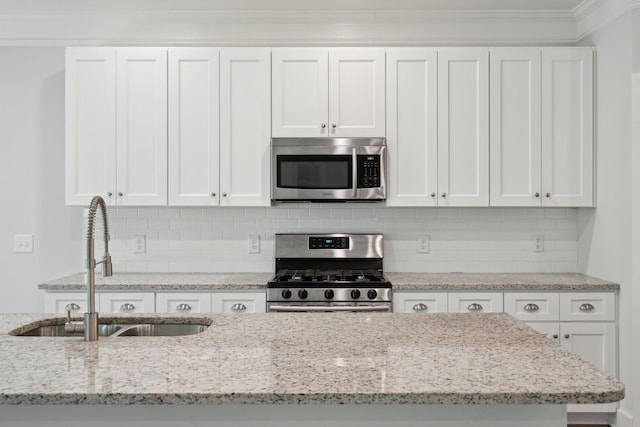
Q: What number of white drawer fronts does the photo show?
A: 8